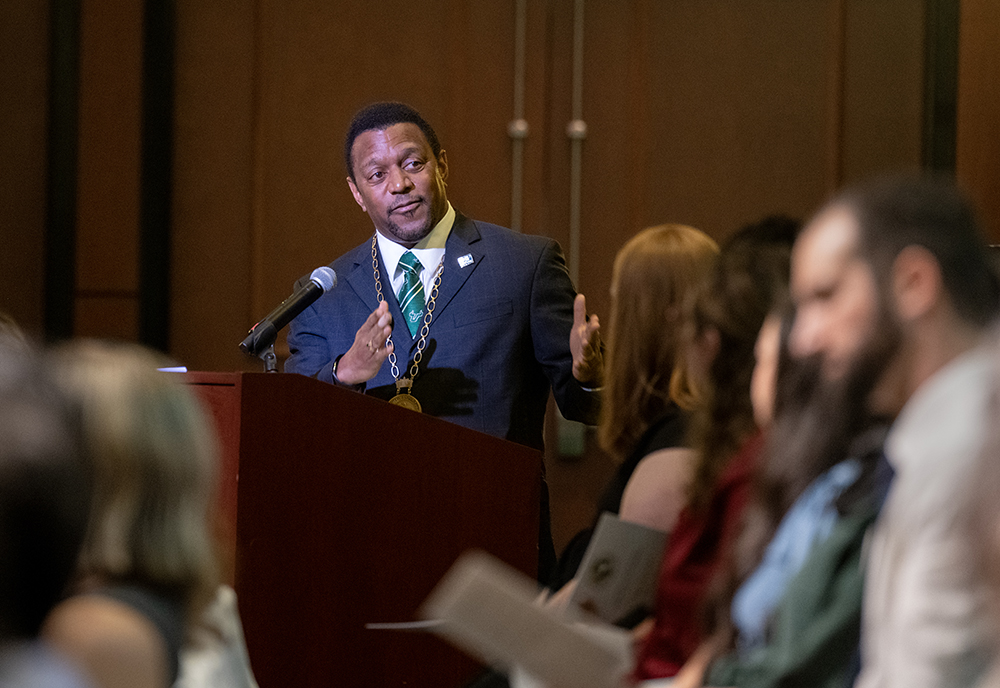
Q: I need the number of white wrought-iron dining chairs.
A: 0